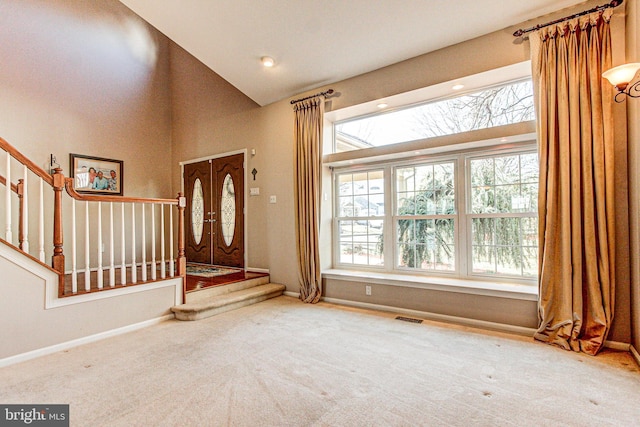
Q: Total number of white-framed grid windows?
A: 3